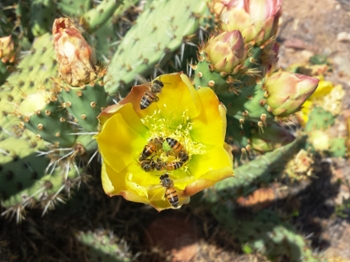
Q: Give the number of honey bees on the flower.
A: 6